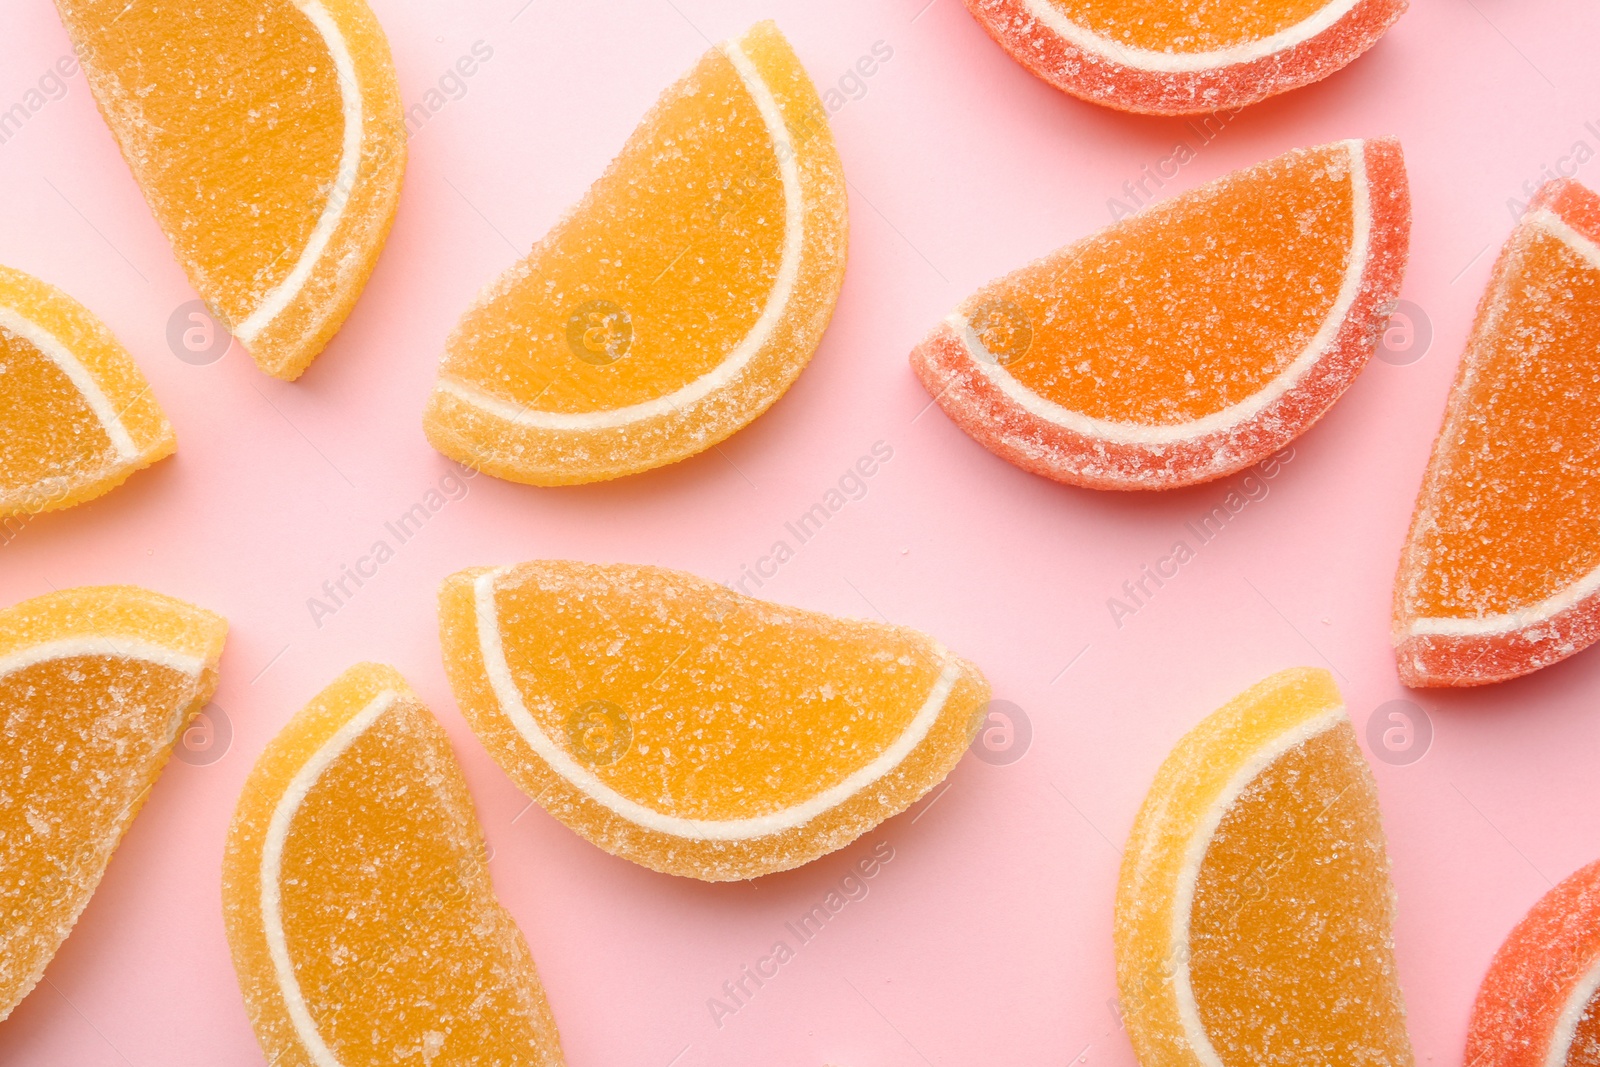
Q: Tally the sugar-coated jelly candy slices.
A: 11